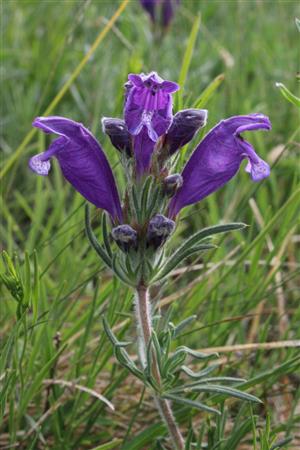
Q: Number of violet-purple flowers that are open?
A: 3